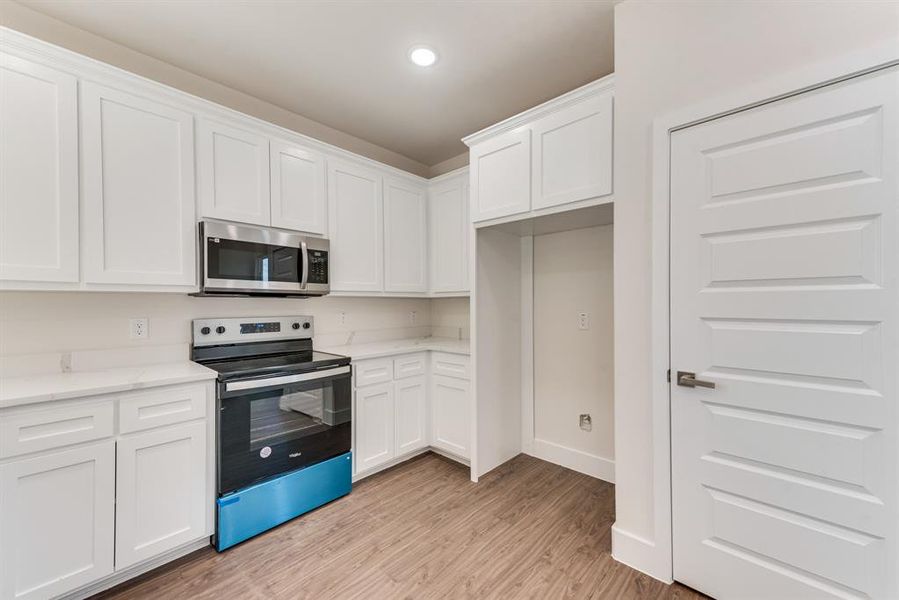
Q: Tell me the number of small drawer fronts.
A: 5